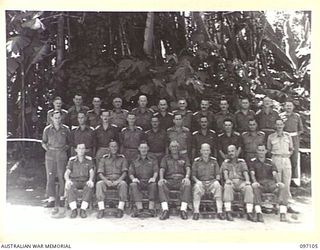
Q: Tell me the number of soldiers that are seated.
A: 7